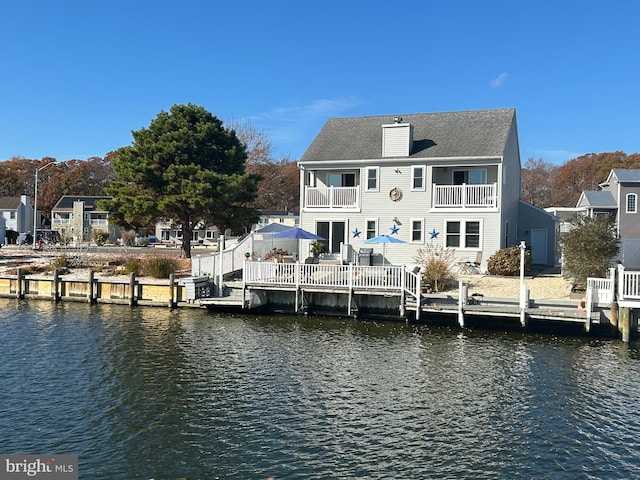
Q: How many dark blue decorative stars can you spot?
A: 3